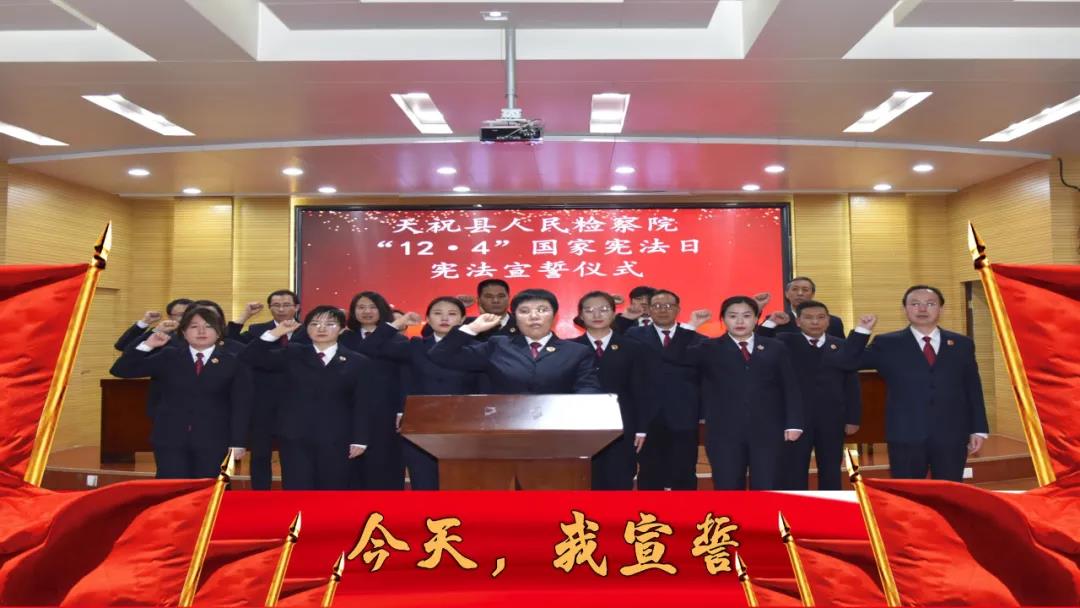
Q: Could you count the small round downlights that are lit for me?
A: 12